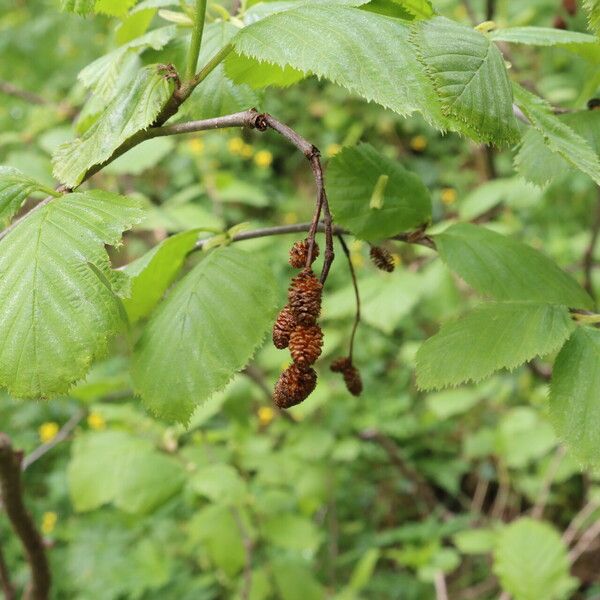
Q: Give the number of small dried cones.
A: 8